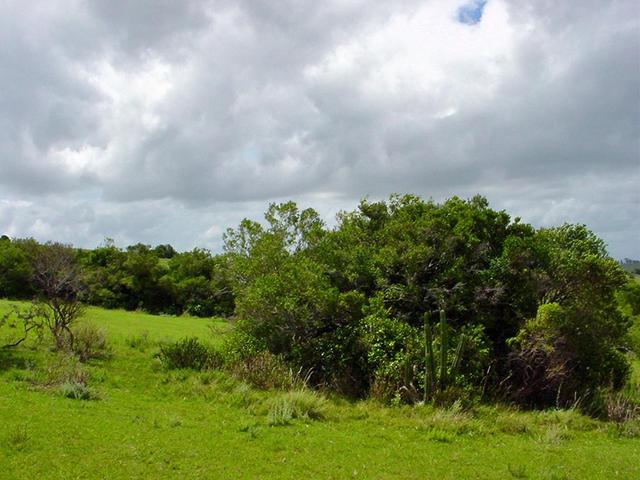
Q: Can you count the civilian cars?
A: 0